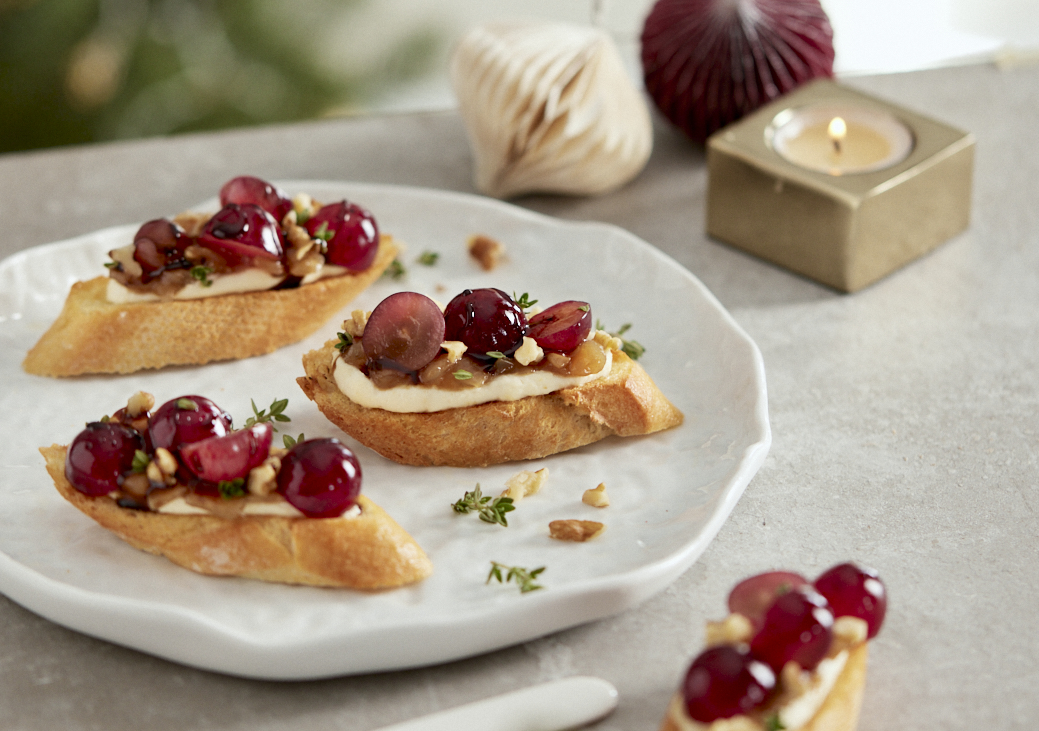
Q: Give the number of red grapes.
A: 15